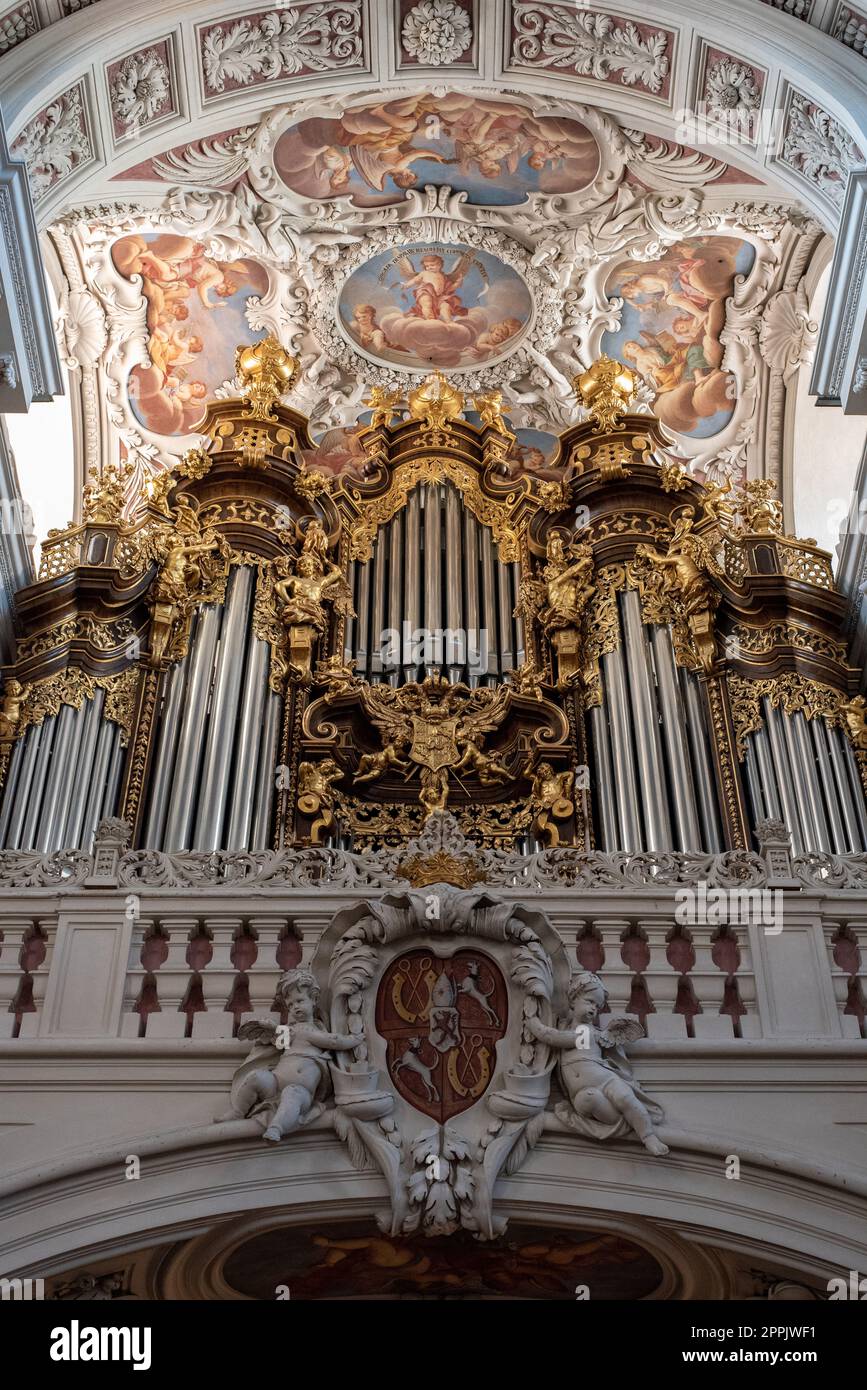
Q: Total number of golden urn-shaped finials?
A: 3